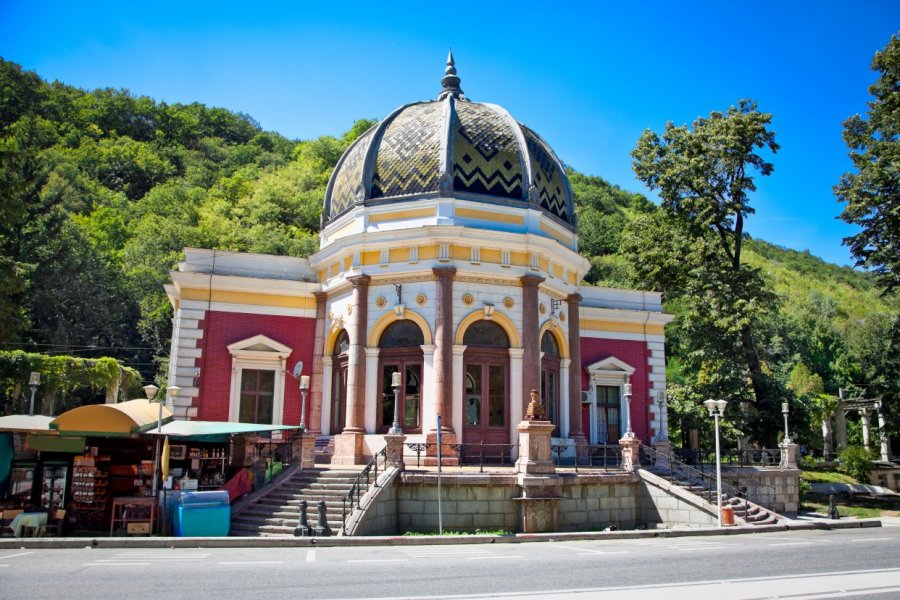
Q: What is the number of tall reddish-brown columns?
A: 5